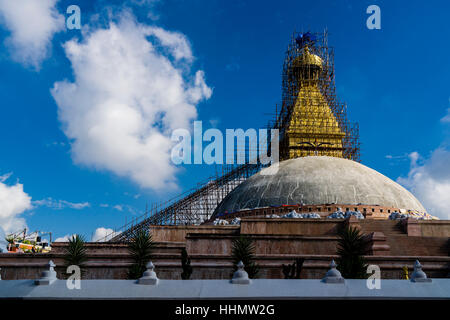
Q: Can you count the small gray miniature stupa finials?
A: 5